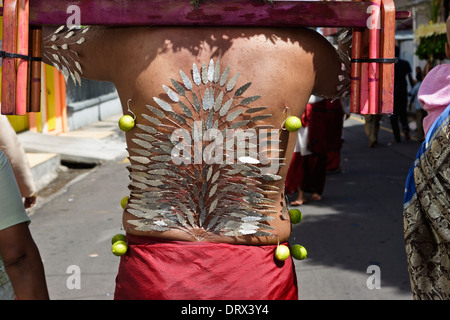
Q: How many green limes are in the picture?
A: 8